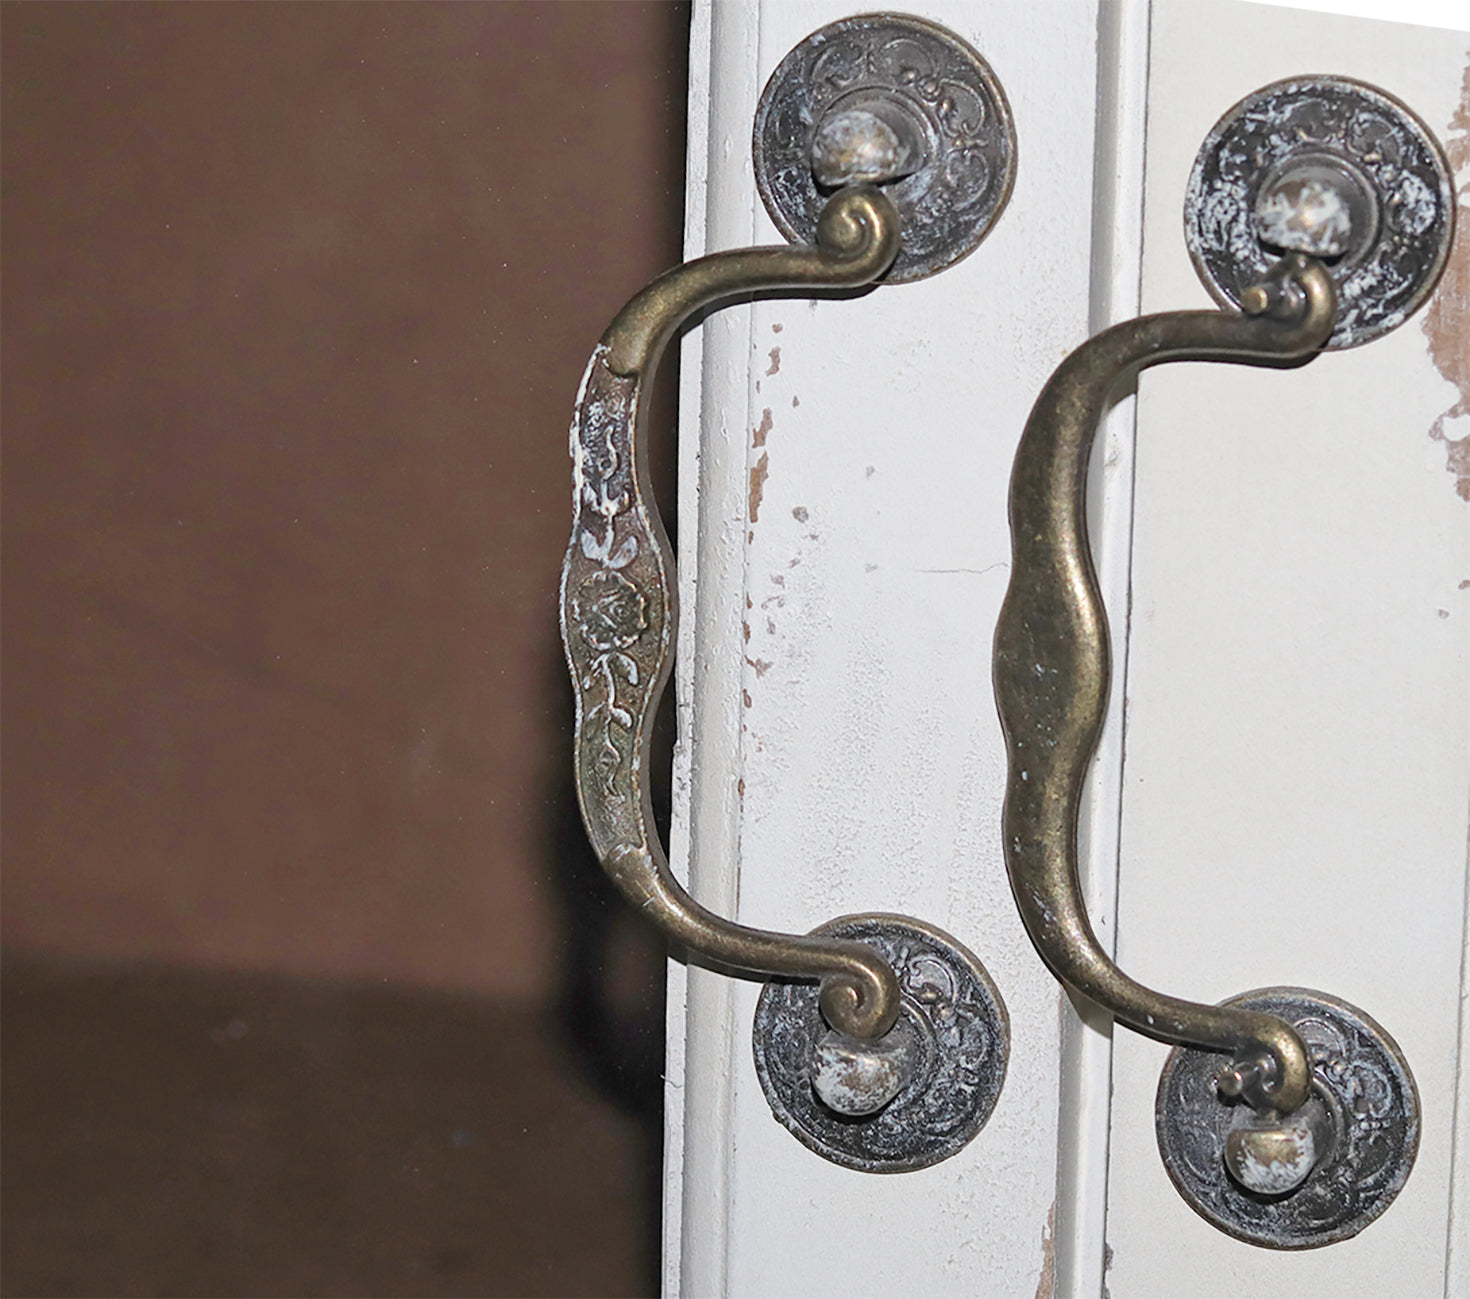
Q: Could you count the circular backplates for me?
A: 4